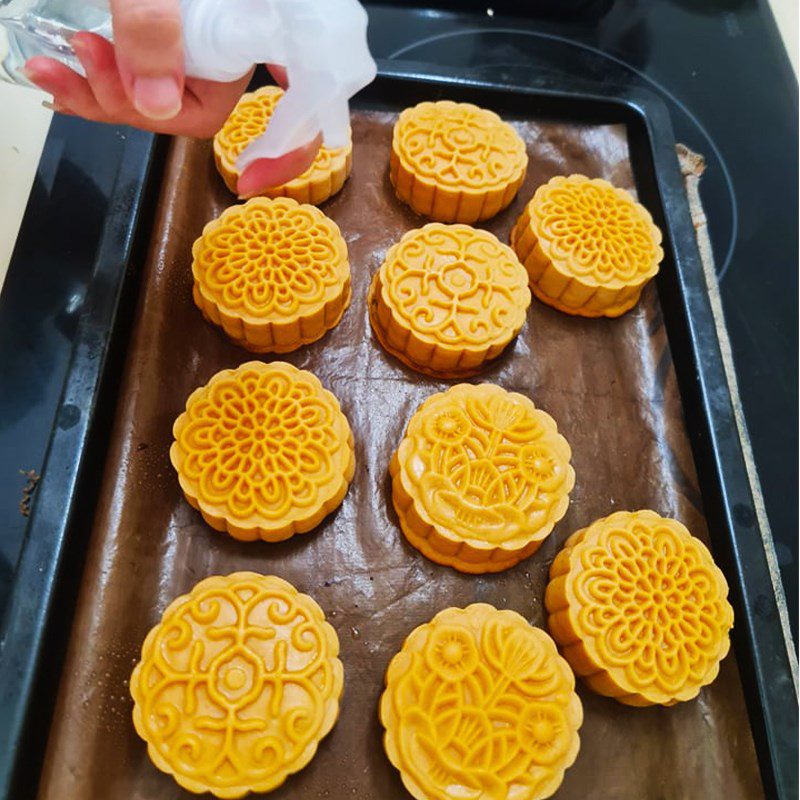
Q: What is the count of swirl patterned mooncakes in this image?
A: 3